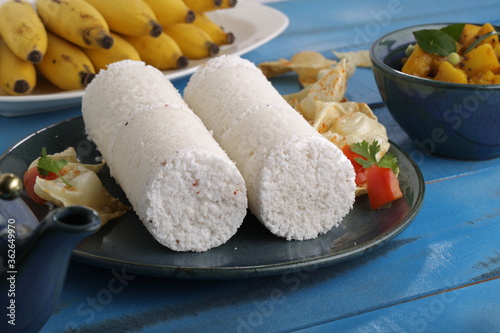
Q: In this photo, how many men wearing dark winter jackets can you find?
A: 0